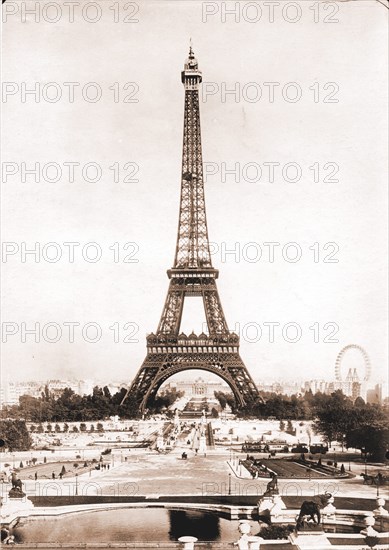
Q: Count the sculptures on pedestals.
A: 3